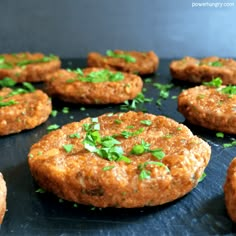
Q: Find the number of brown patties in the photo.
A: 9